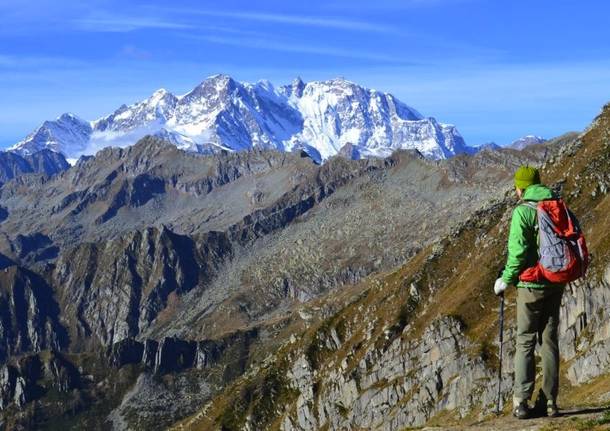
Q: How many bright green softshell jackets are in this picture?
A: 1